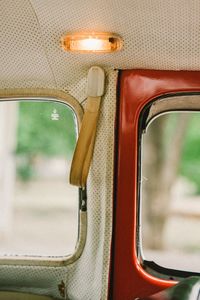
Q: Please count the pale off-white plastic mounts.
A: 1